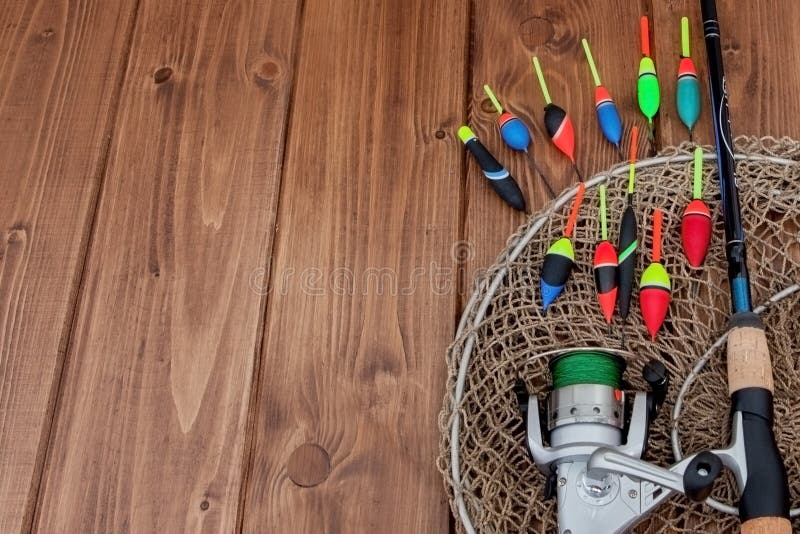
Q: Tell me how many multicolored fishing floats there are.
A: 11